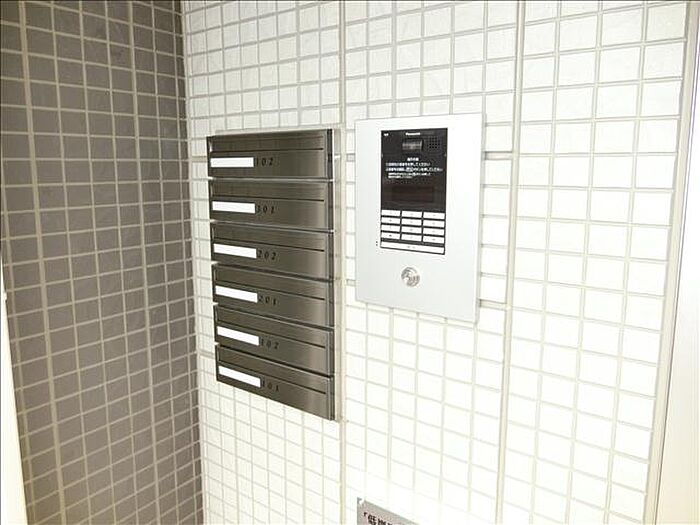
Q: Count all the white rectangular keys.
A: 13